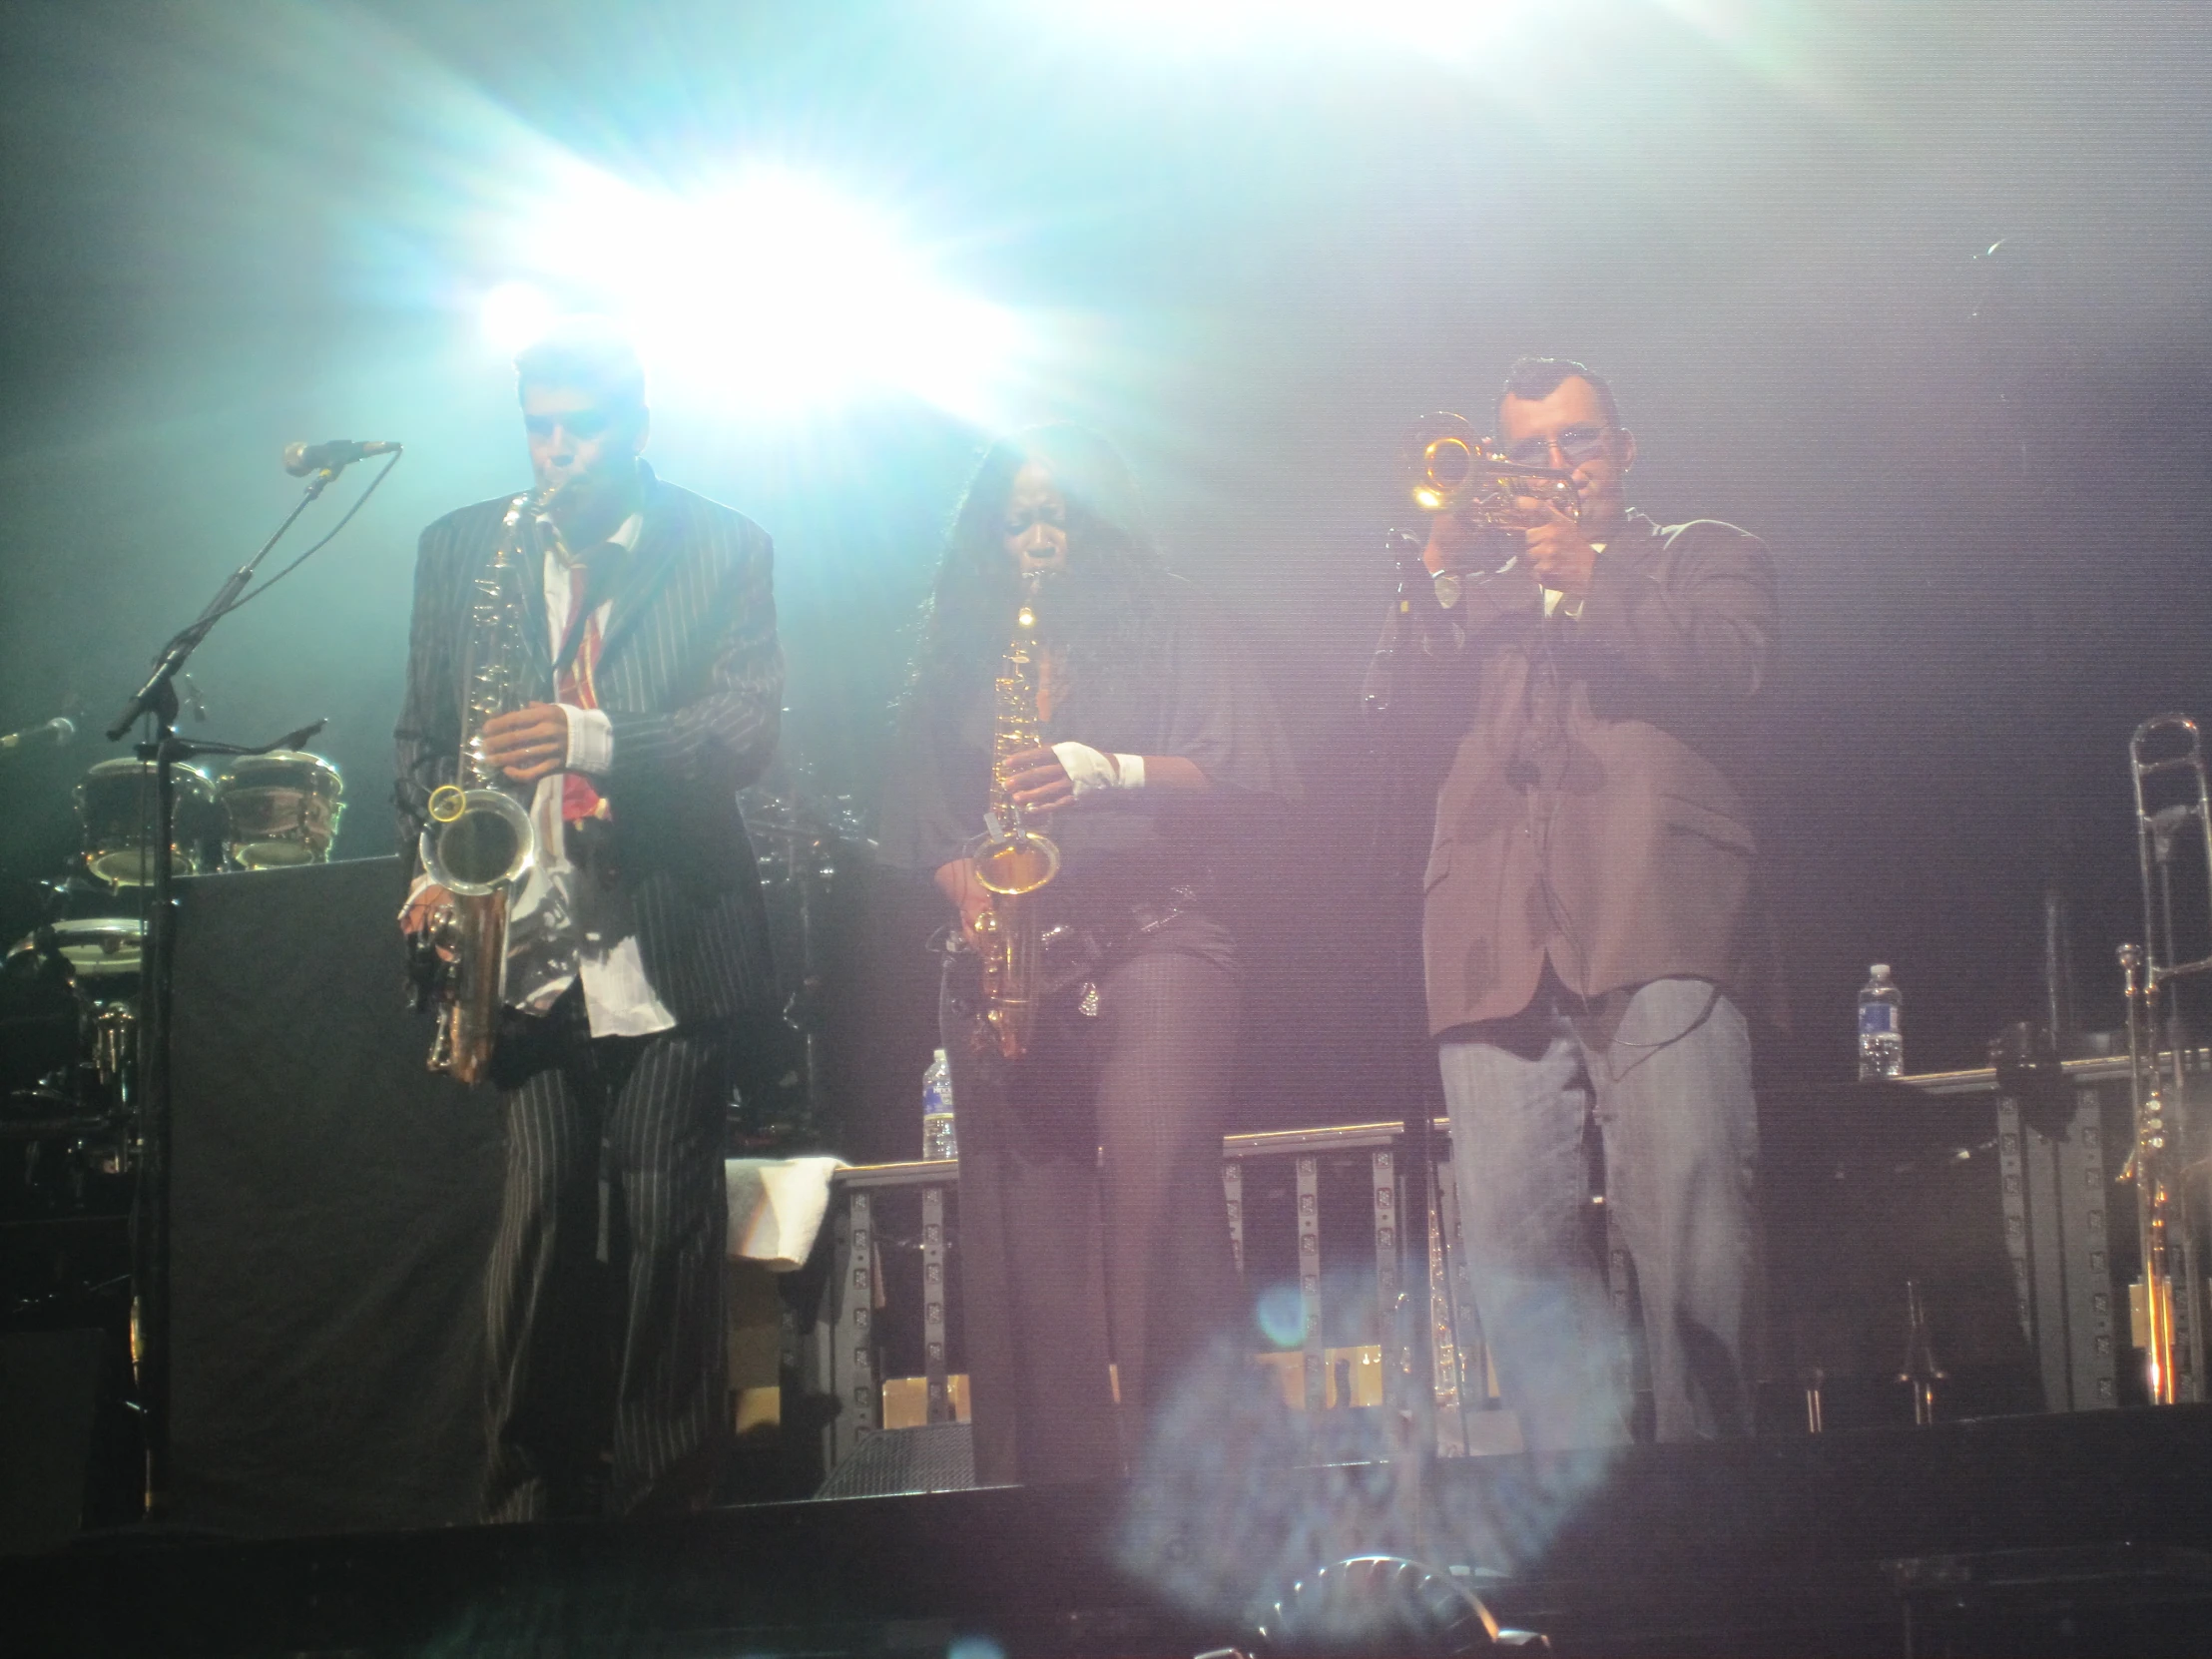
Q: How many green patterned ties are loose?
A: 0